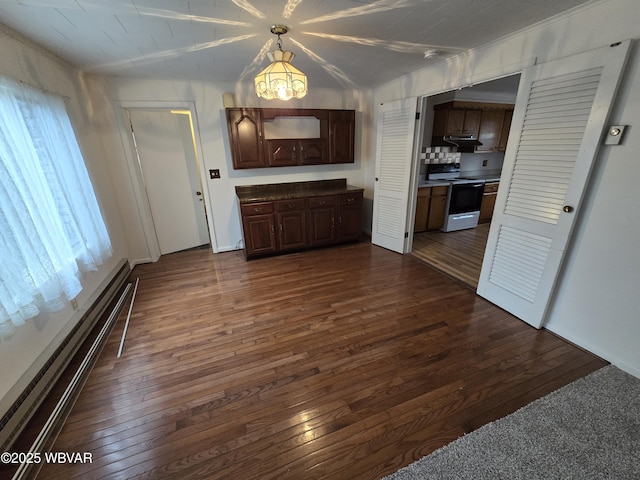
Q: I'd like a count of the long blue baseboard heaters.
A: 0